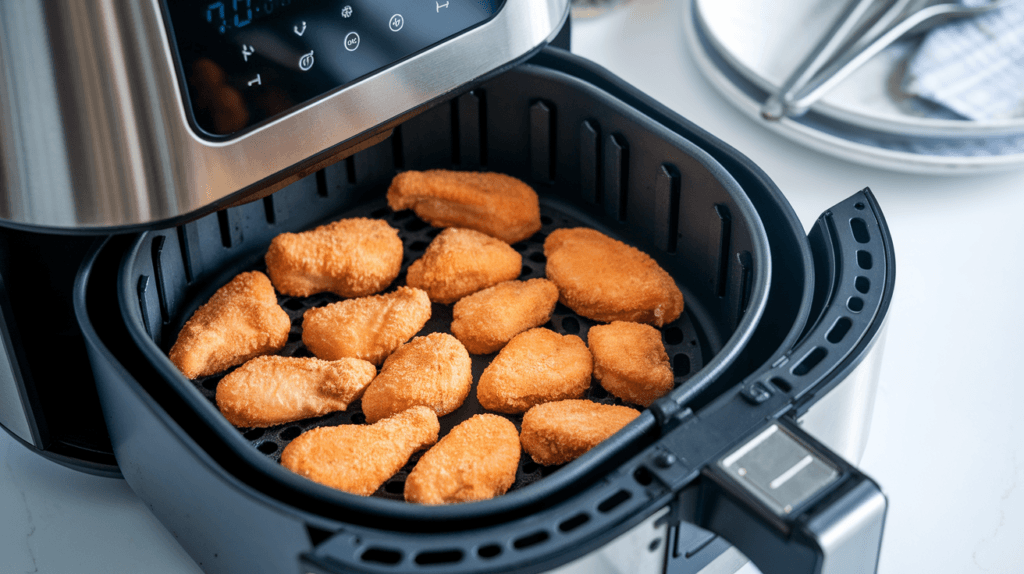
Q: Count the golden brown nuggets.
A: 14